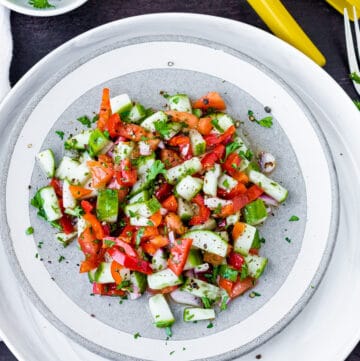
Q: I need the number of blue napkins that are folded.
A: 0